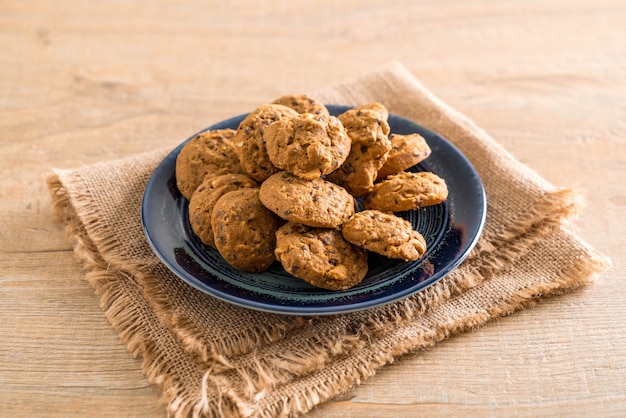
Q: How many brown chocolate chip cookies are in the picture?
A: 13